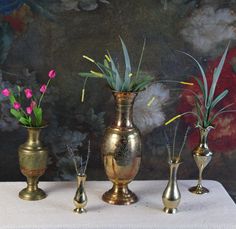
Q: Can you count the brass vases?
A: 5